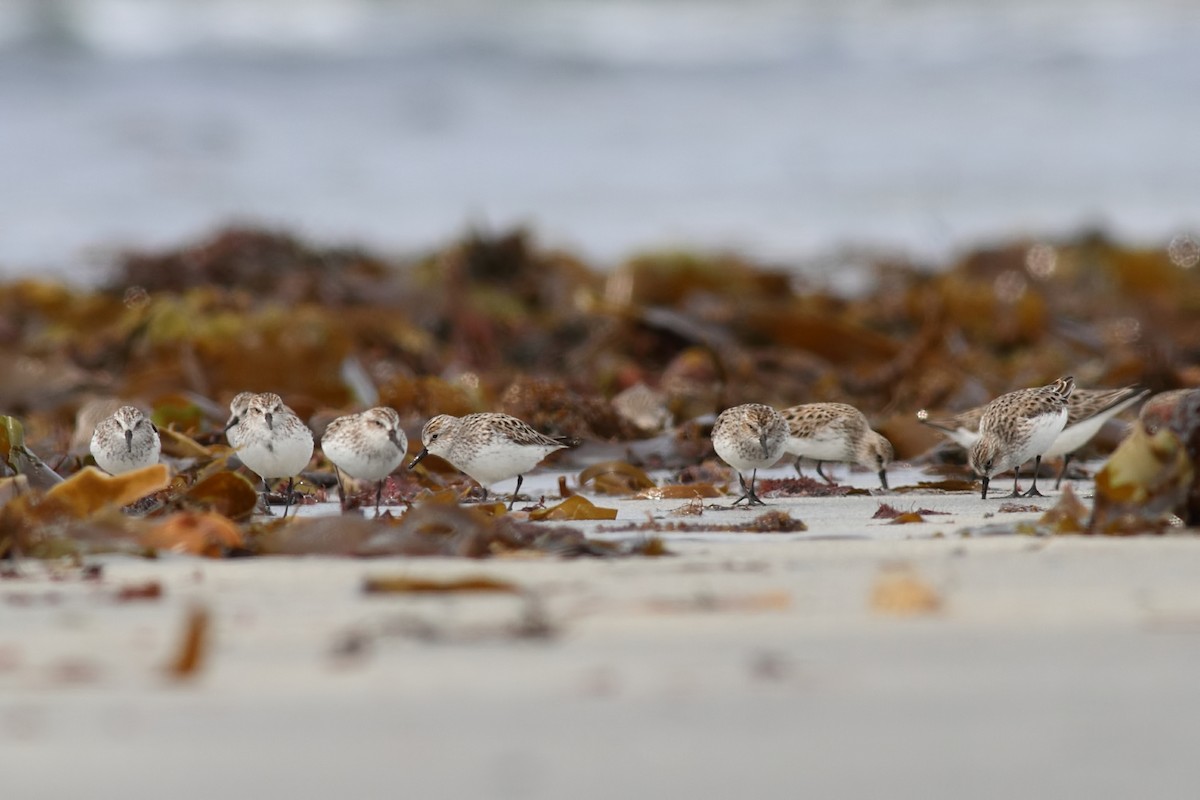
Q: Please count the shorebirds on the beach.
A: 10